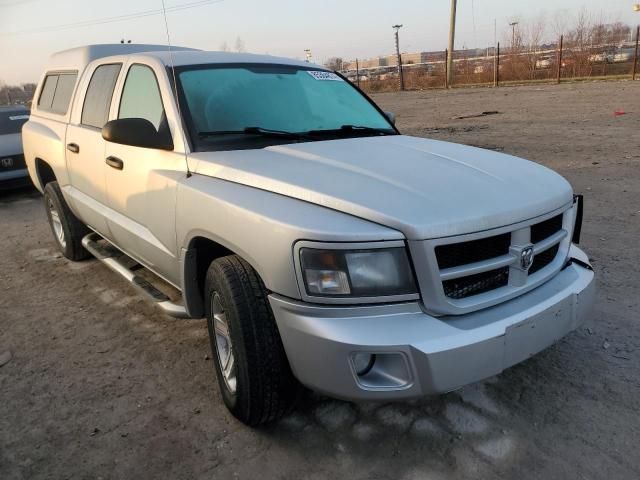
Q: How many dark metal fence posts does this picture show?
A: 6